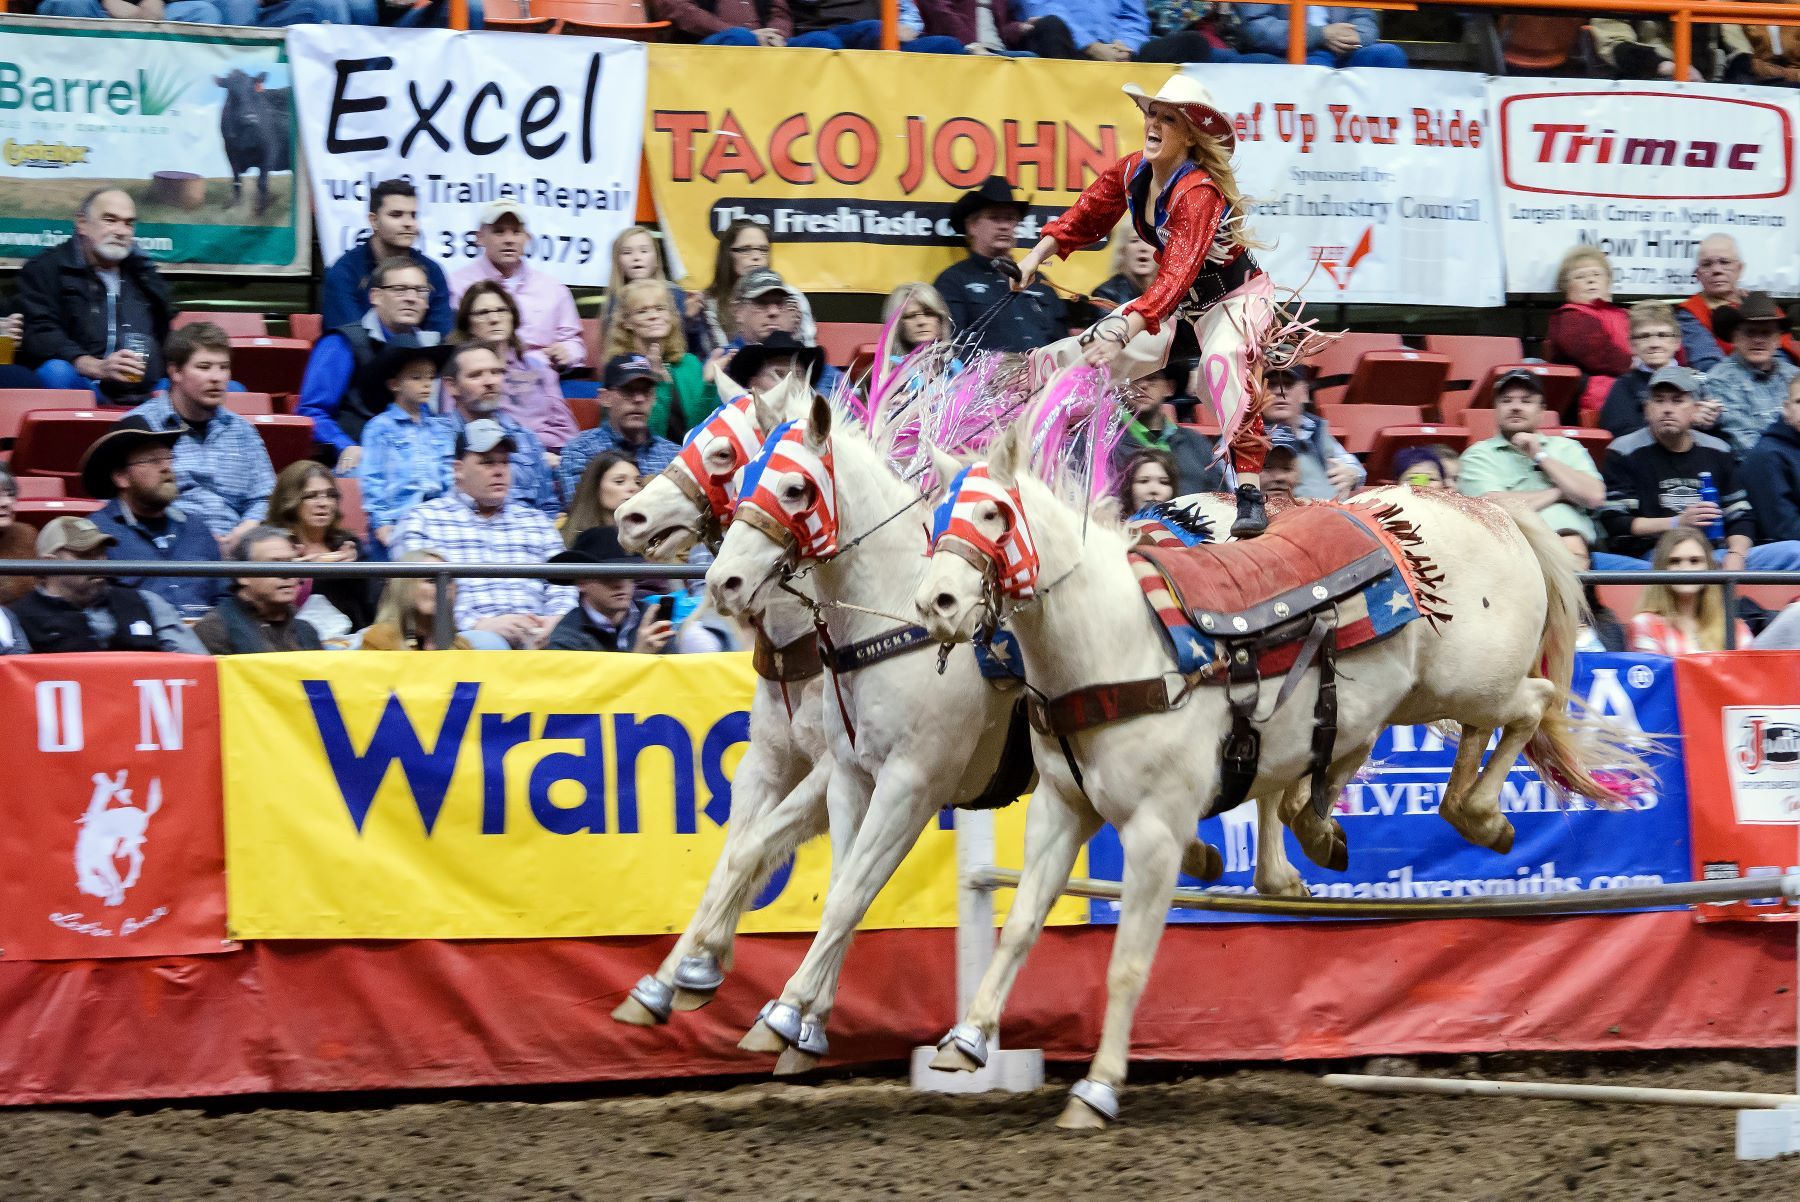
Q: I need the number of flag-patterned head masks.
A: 3